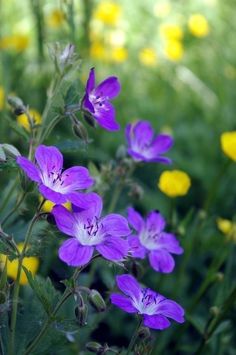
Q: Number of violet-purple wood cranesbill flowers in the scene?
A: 6